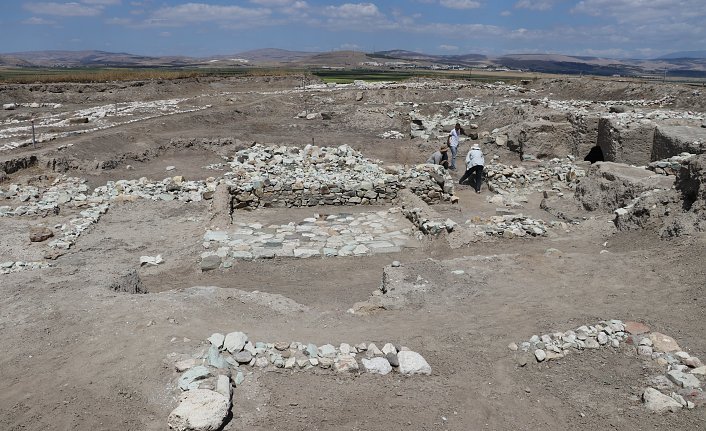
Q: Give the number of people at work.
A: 3